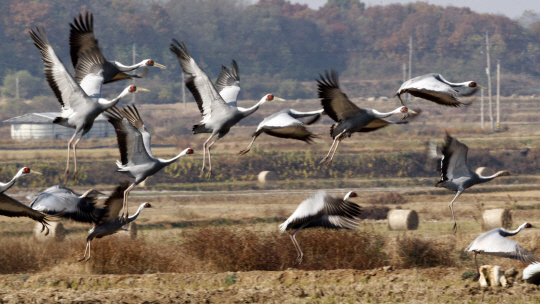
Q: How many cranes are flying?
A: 12